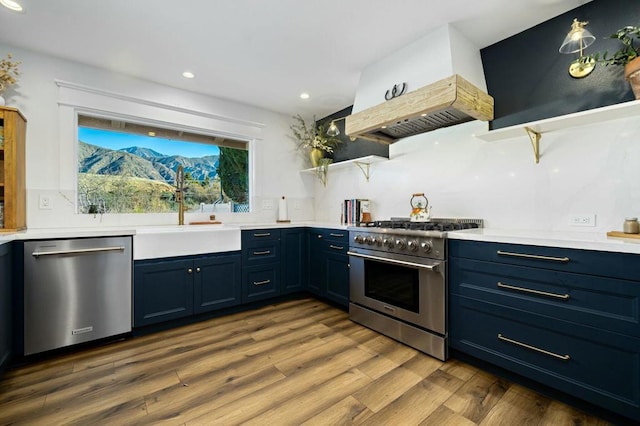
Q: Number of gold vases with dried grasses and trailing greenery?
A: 1